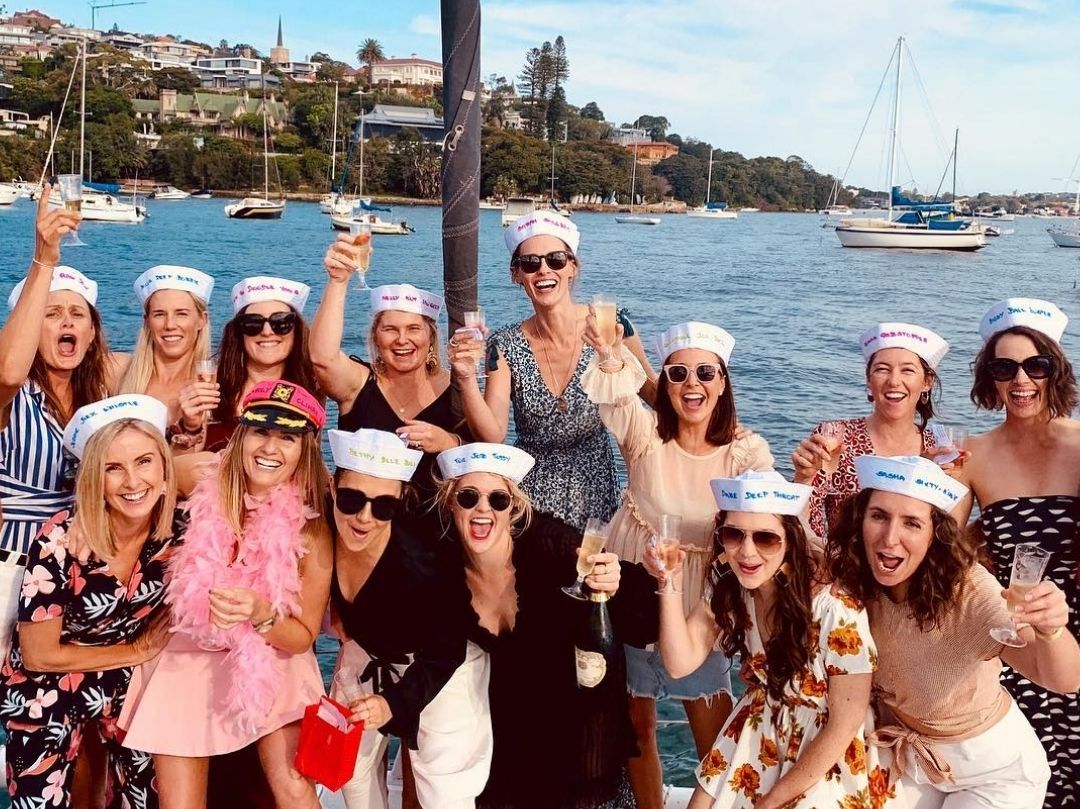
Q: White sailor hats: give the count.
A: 13